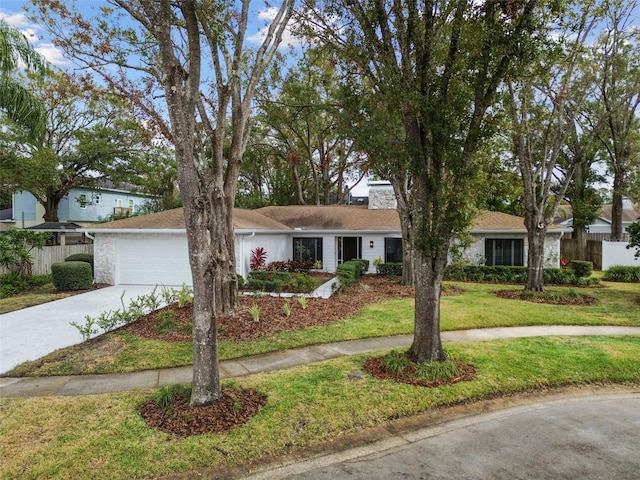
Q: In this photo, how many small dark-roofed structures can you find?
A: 1